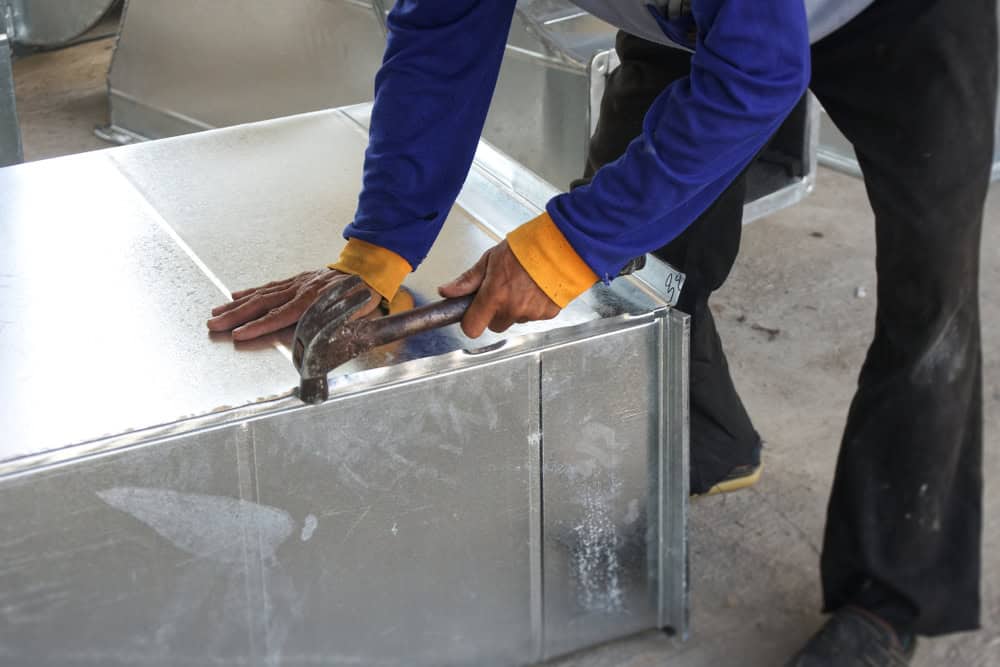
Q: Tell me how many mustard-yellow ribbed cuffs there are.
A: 2